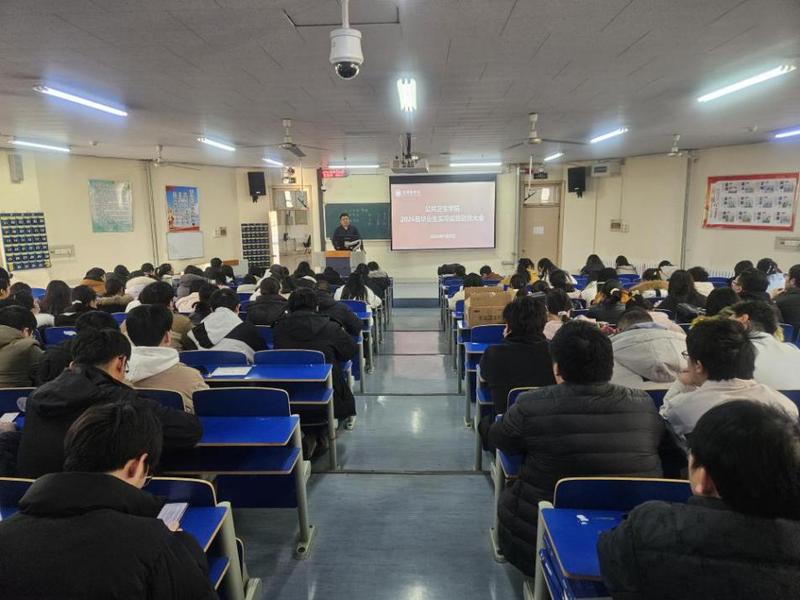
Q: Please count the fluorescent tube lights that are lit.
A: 11